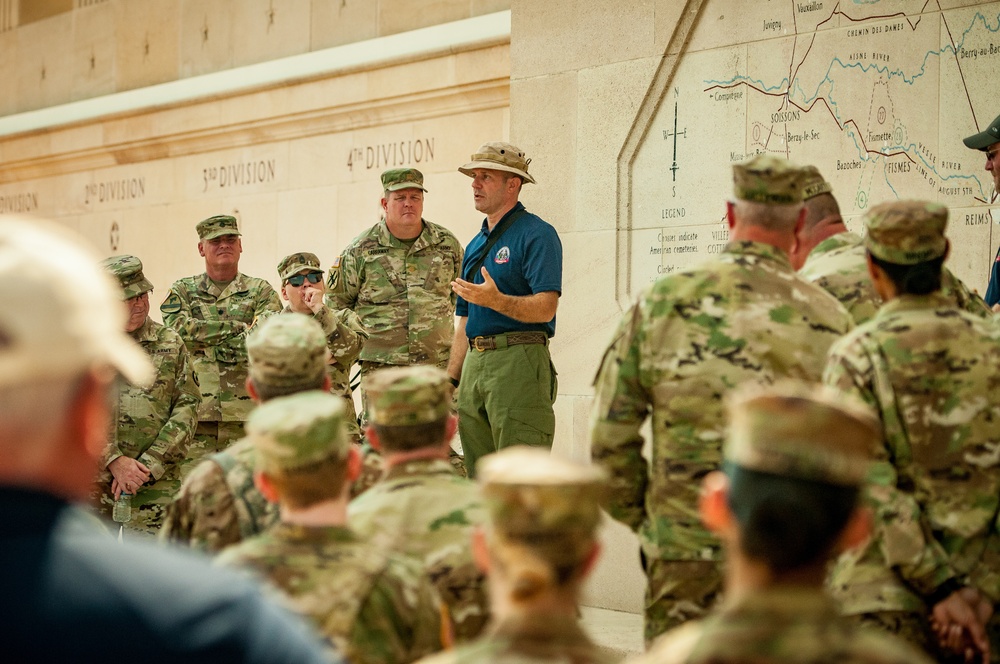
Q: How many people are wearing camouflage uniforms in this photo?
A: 12